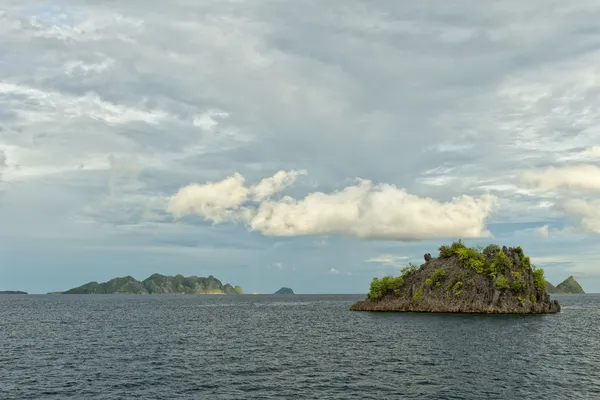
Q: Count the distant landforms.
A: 4